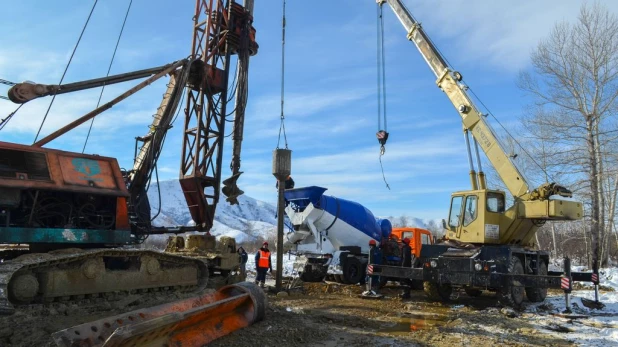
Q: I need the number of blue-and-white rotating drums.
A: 1